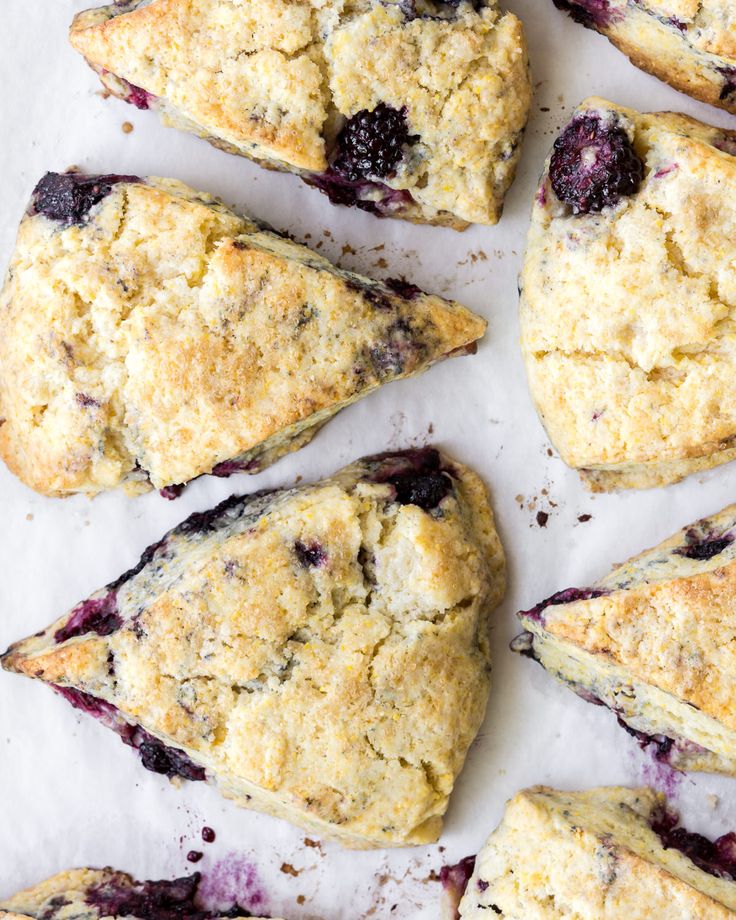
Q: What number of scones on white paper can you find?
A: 8